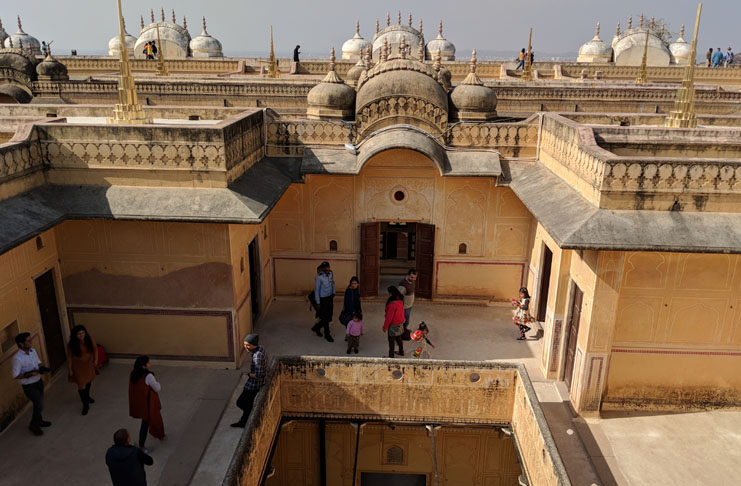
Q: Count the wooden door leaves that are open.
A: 2